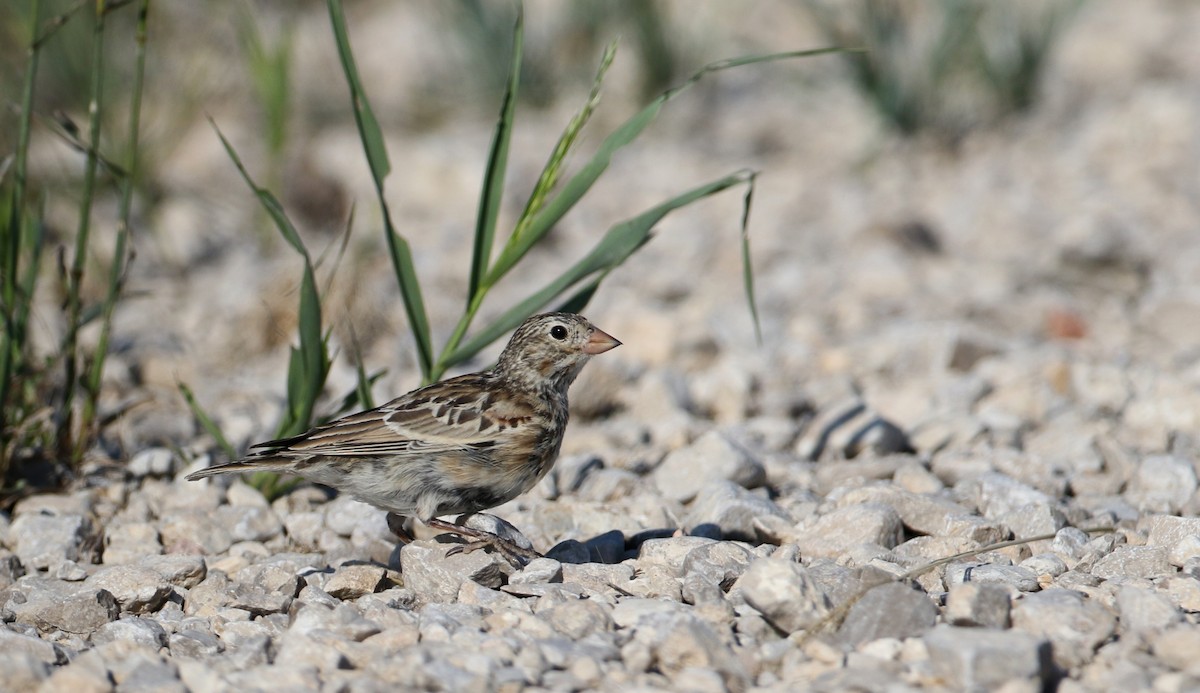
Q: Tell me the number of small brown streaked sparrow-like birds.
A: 1